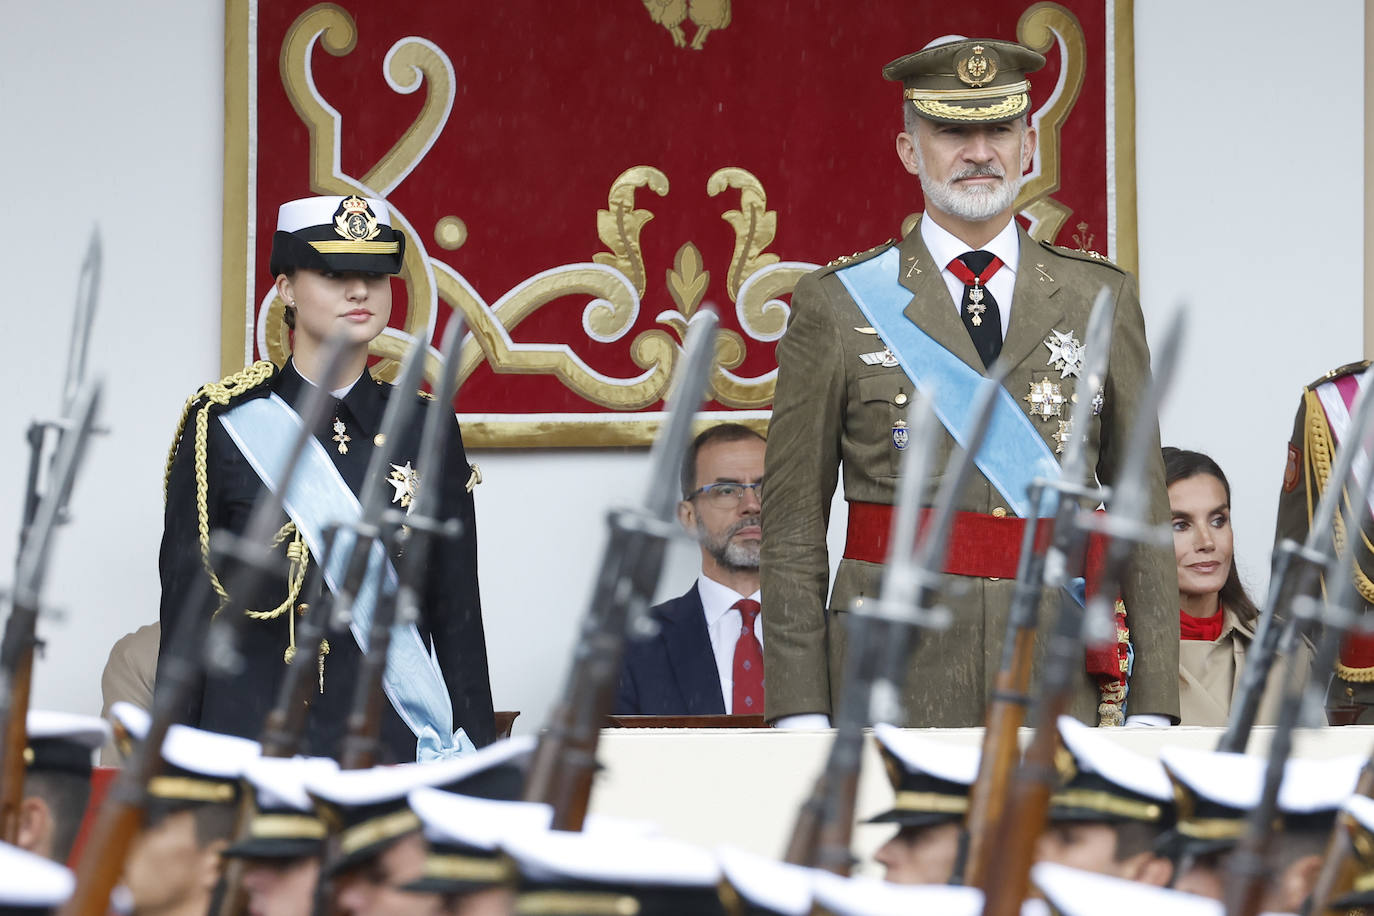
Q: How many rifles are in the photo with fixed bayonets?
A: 12